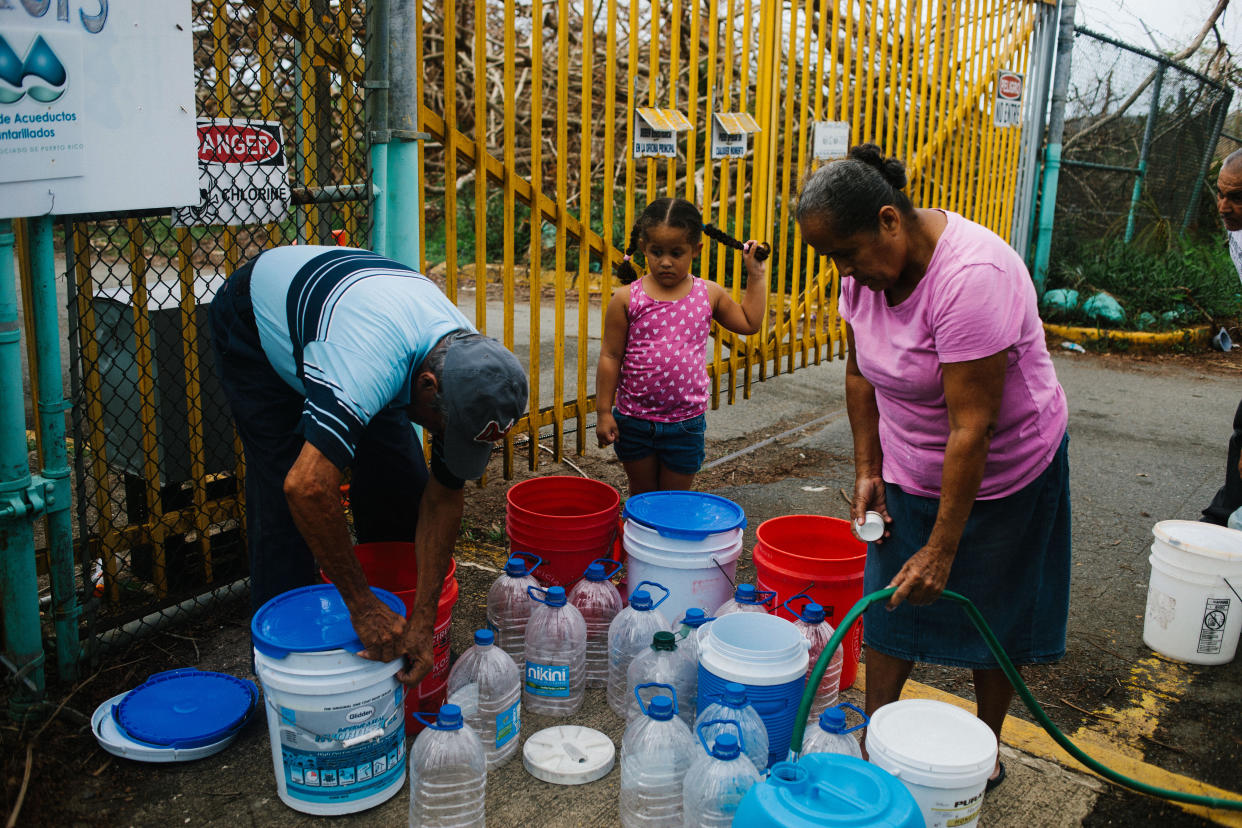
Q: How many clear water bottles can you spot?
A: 14